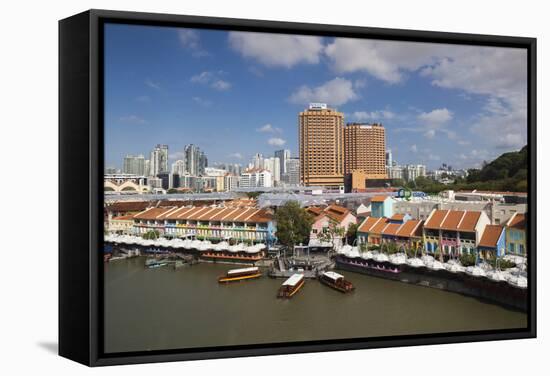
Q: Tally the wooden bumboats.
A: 3